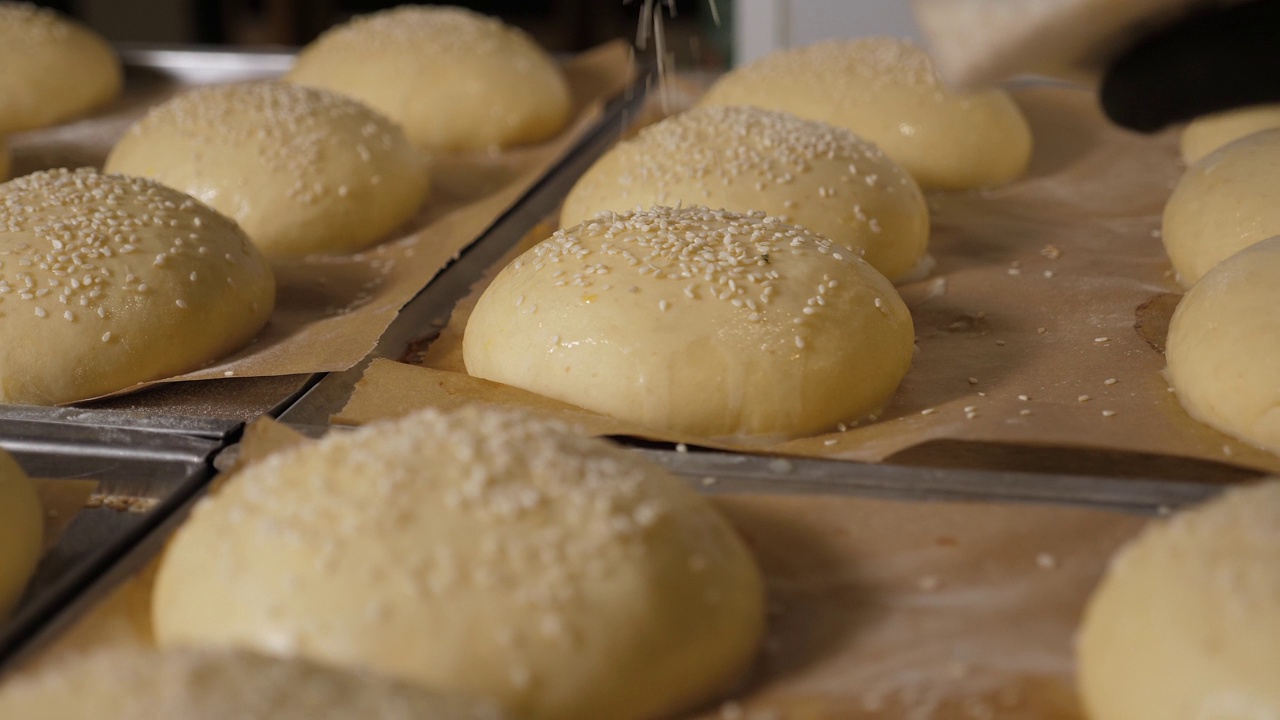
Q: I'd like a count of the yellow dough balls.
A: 15